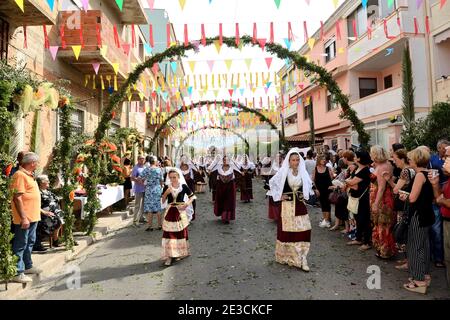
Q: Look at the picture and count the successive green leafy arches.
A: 3